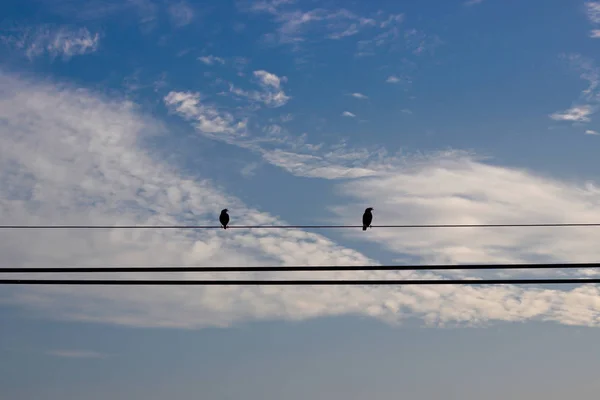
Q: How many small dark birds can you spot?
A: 2